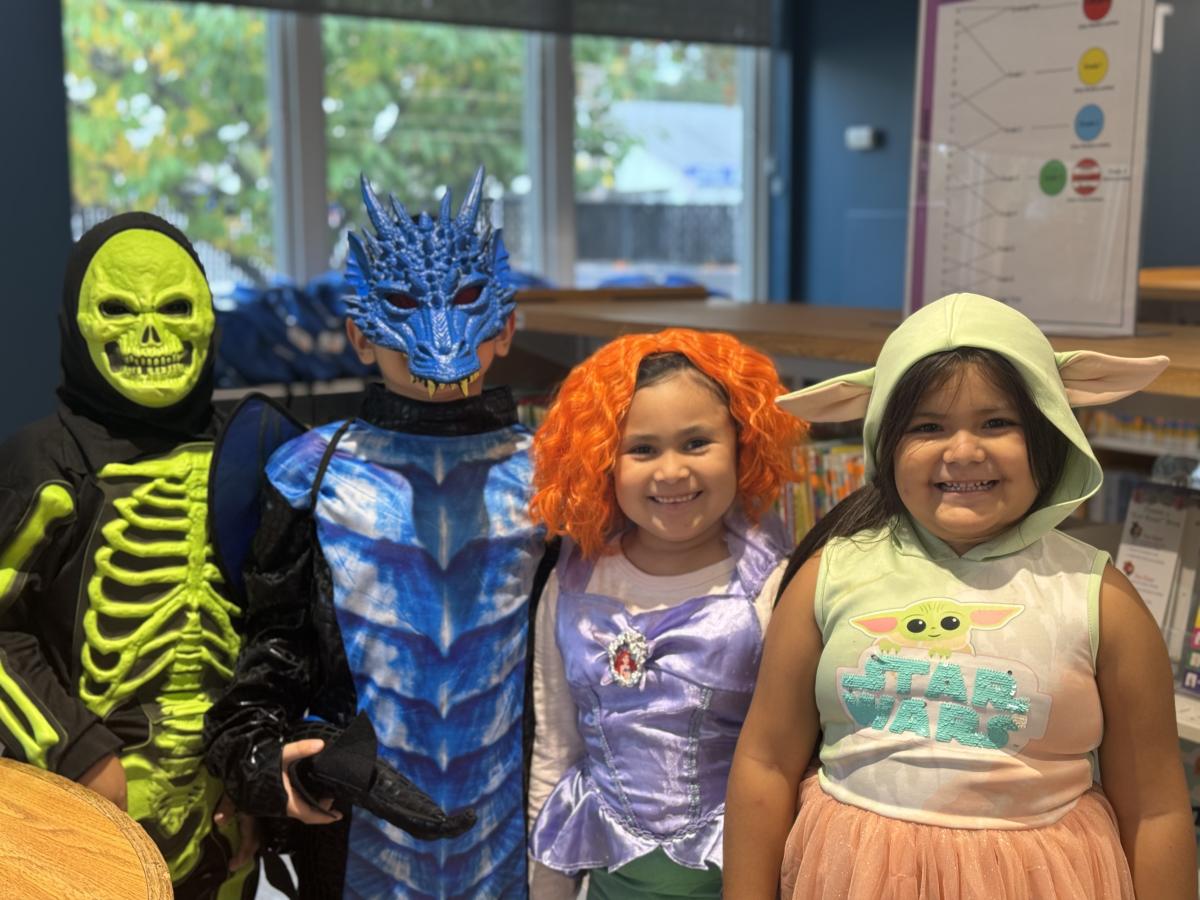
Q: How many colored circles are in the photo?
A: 5